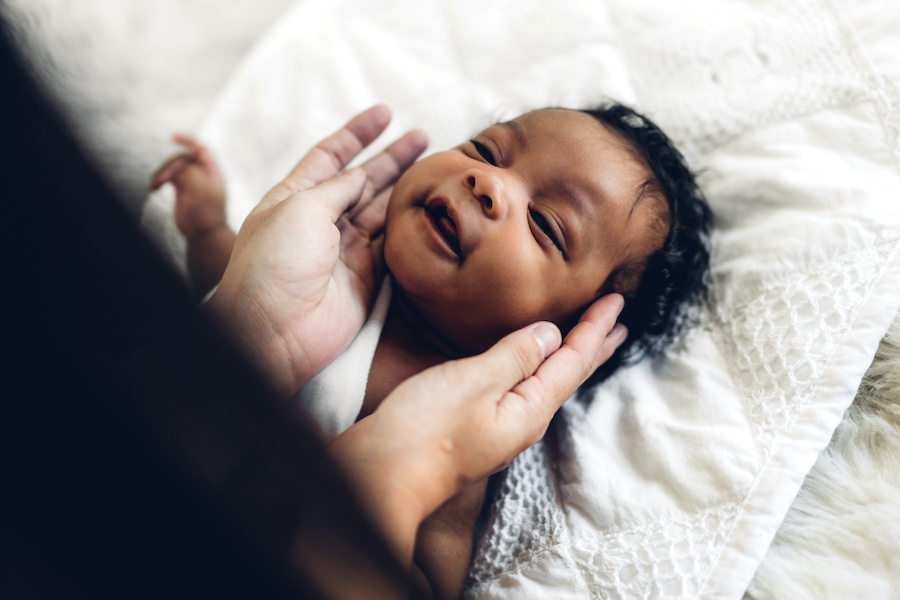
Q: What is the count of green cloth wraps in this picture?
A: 0